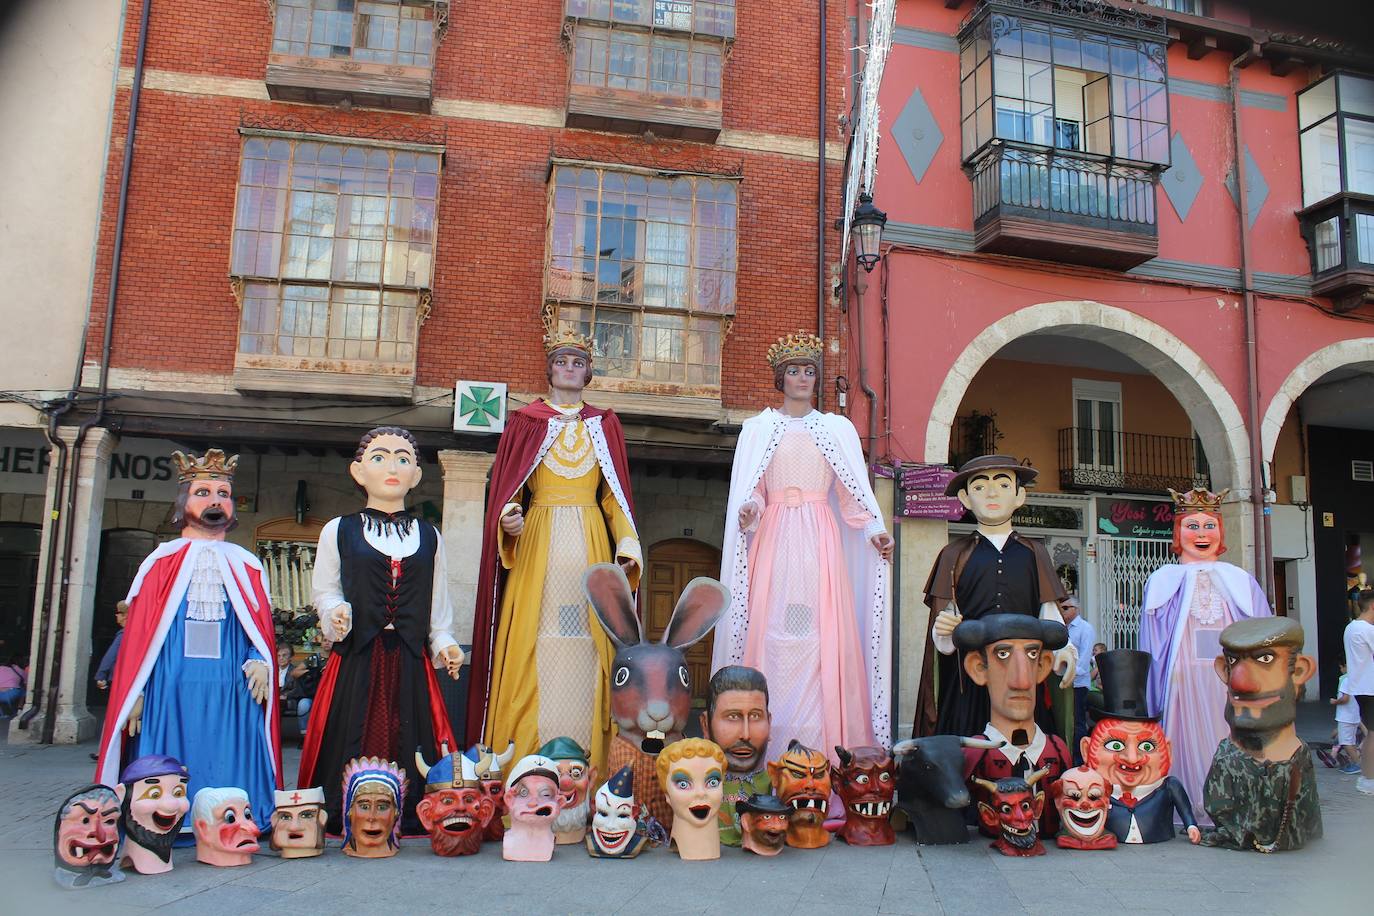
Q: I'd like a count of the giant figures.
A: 6